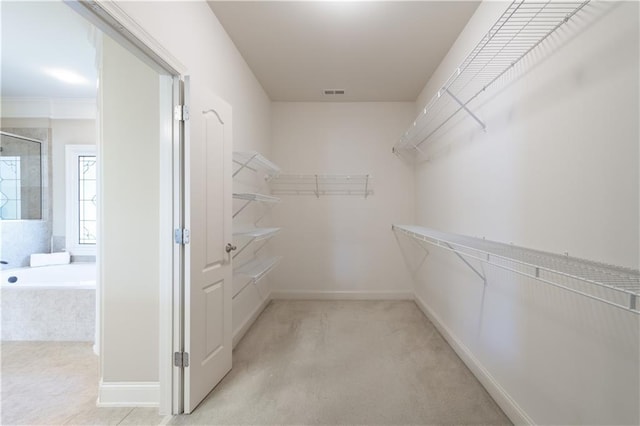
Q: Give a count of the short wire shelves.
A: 4